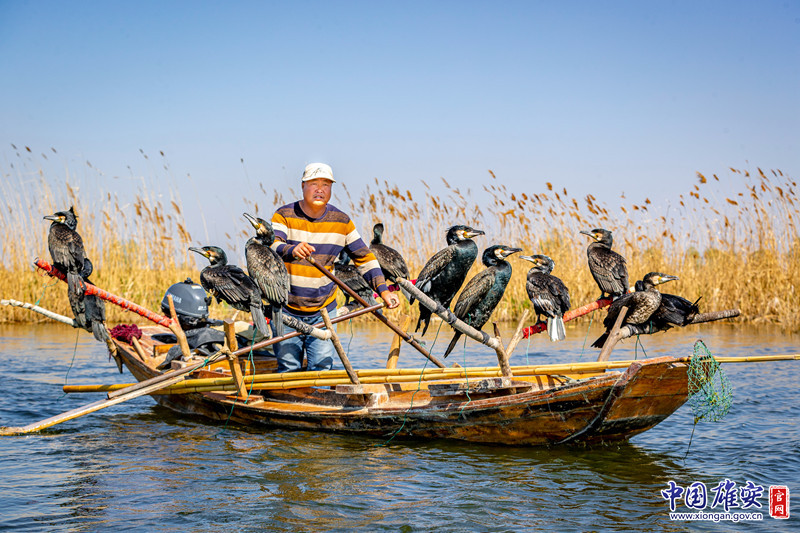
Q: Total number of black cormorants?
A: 12